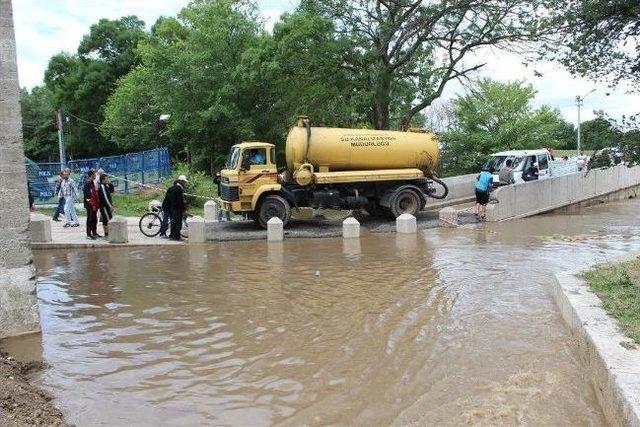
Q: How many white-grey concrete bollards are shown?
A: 8